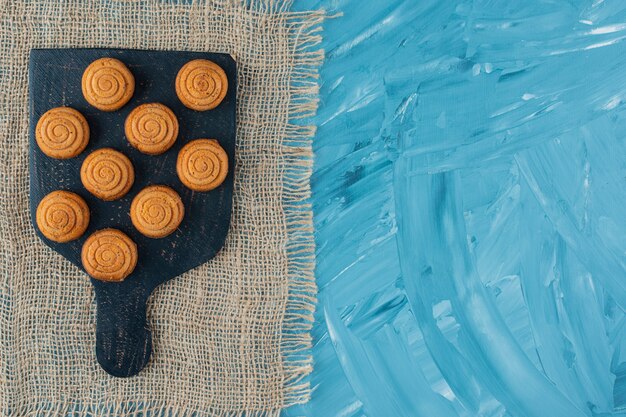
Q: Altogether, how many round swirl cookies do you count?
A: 9